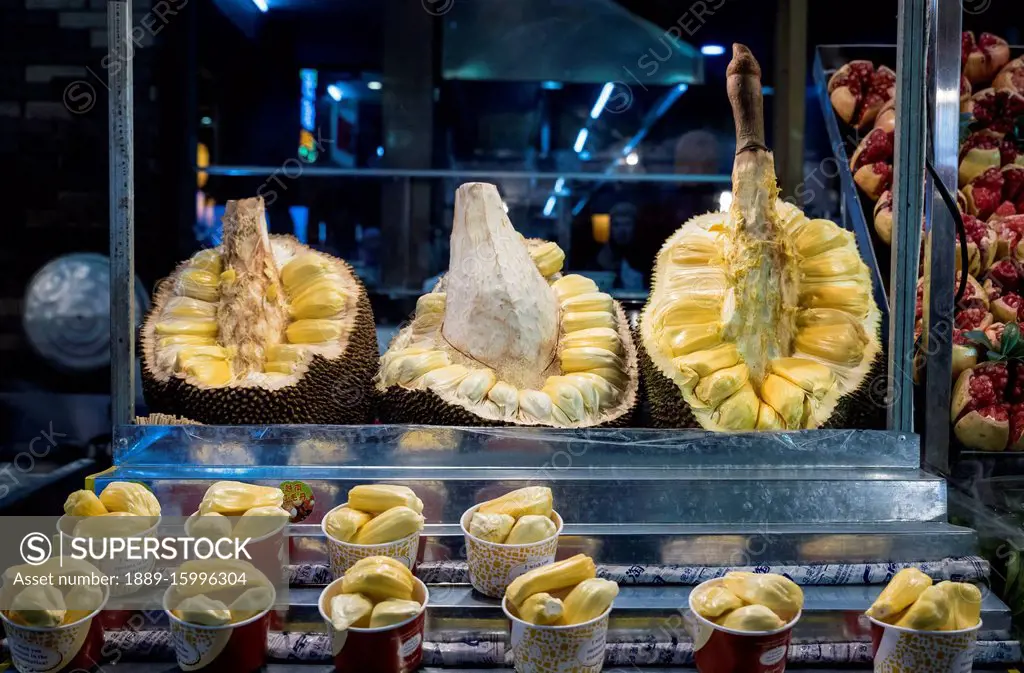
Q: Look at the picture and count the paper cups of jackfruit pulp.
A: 10